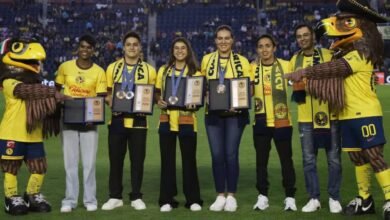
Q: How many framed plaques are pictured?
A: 4